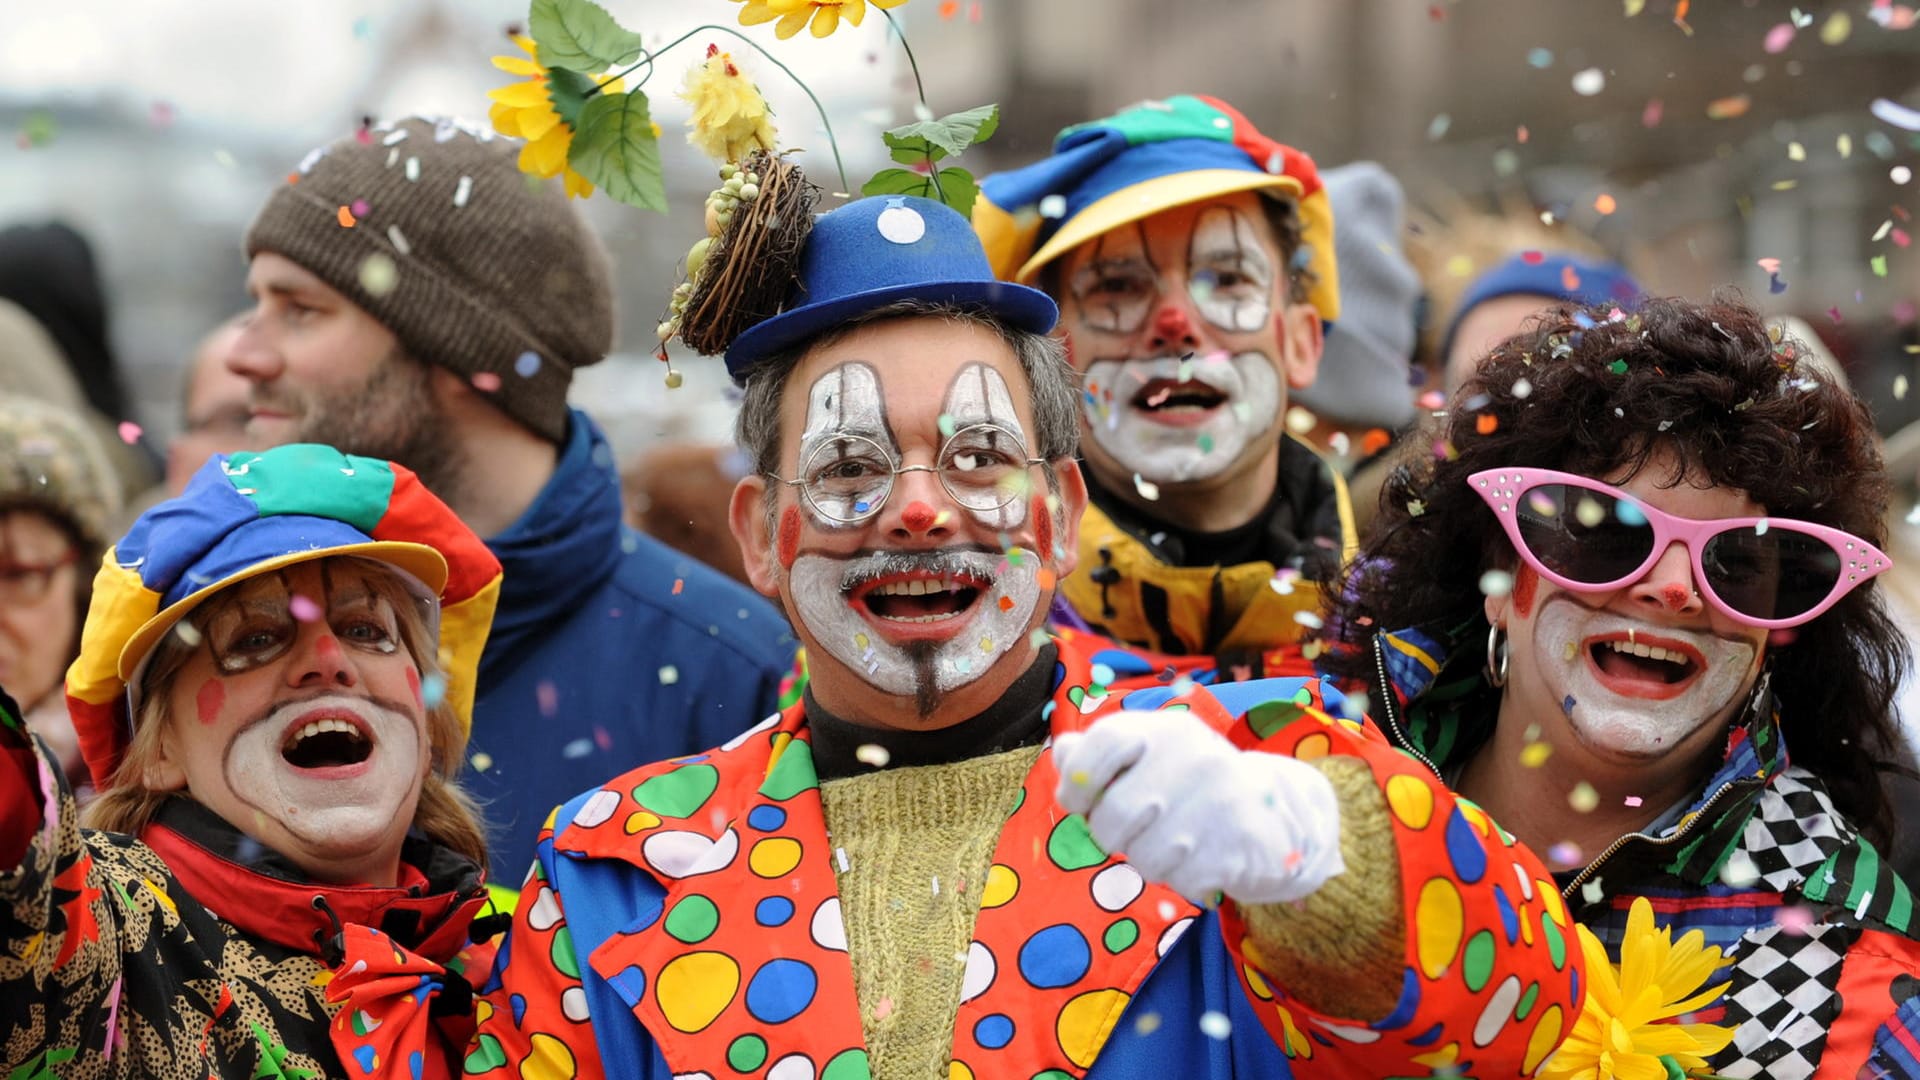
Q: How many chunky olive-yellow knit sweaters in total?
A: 1